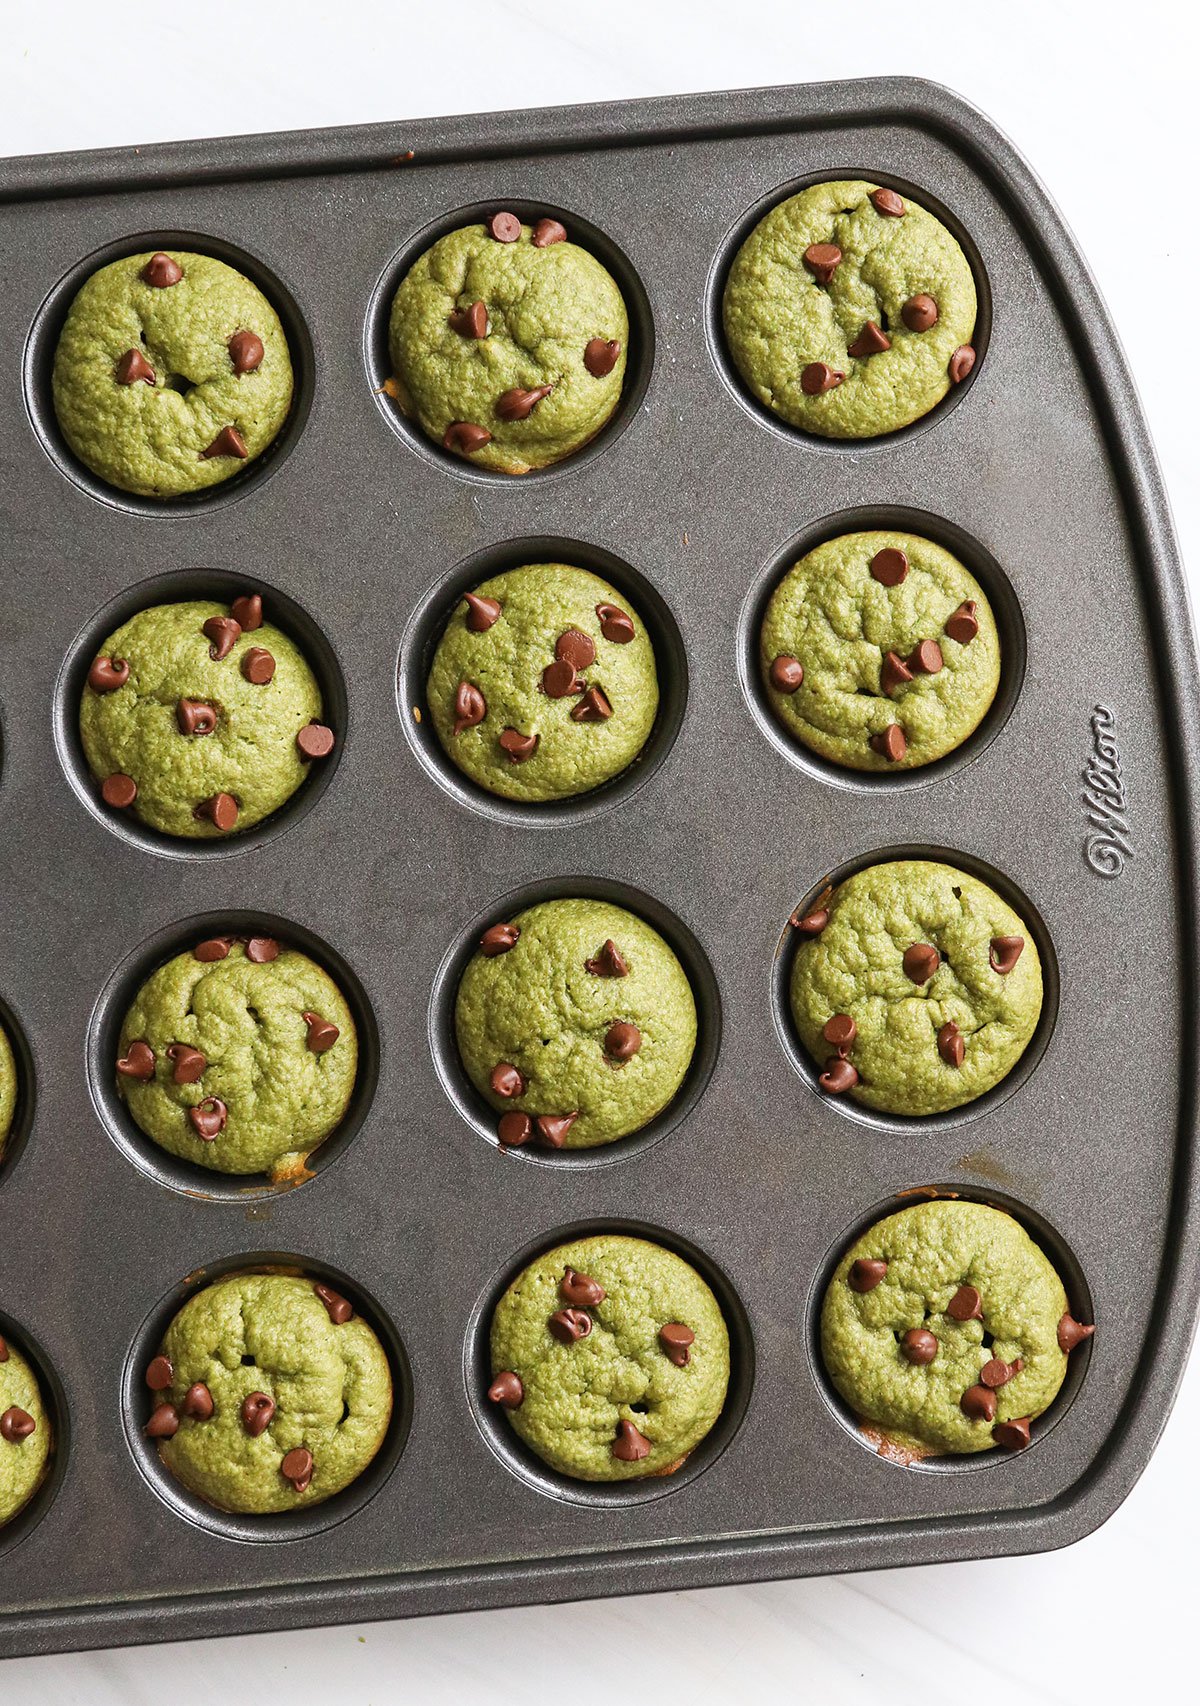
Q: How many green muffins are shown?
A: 14